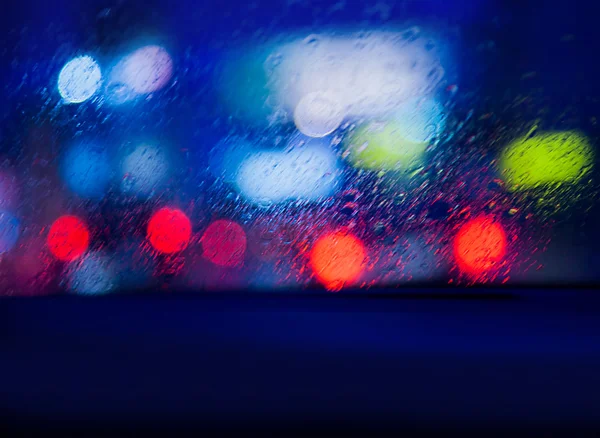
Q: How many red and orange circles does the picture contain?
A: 5